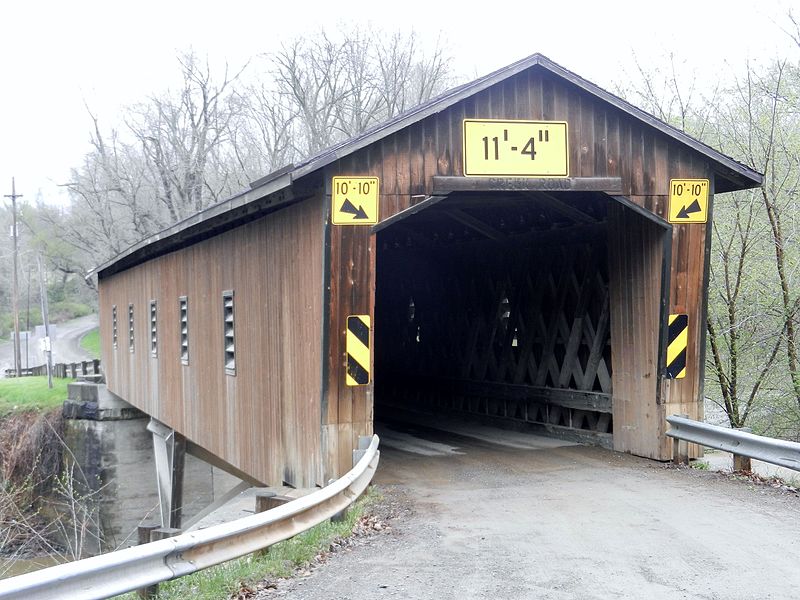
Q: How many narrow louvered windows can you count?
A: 5